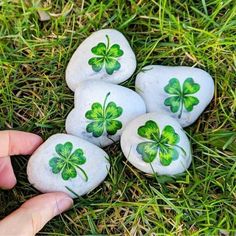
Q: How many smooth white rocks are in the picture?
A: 5